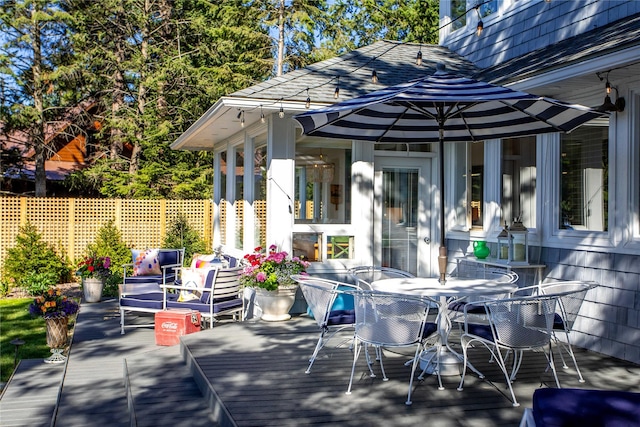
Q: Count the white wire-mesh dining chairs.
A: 6